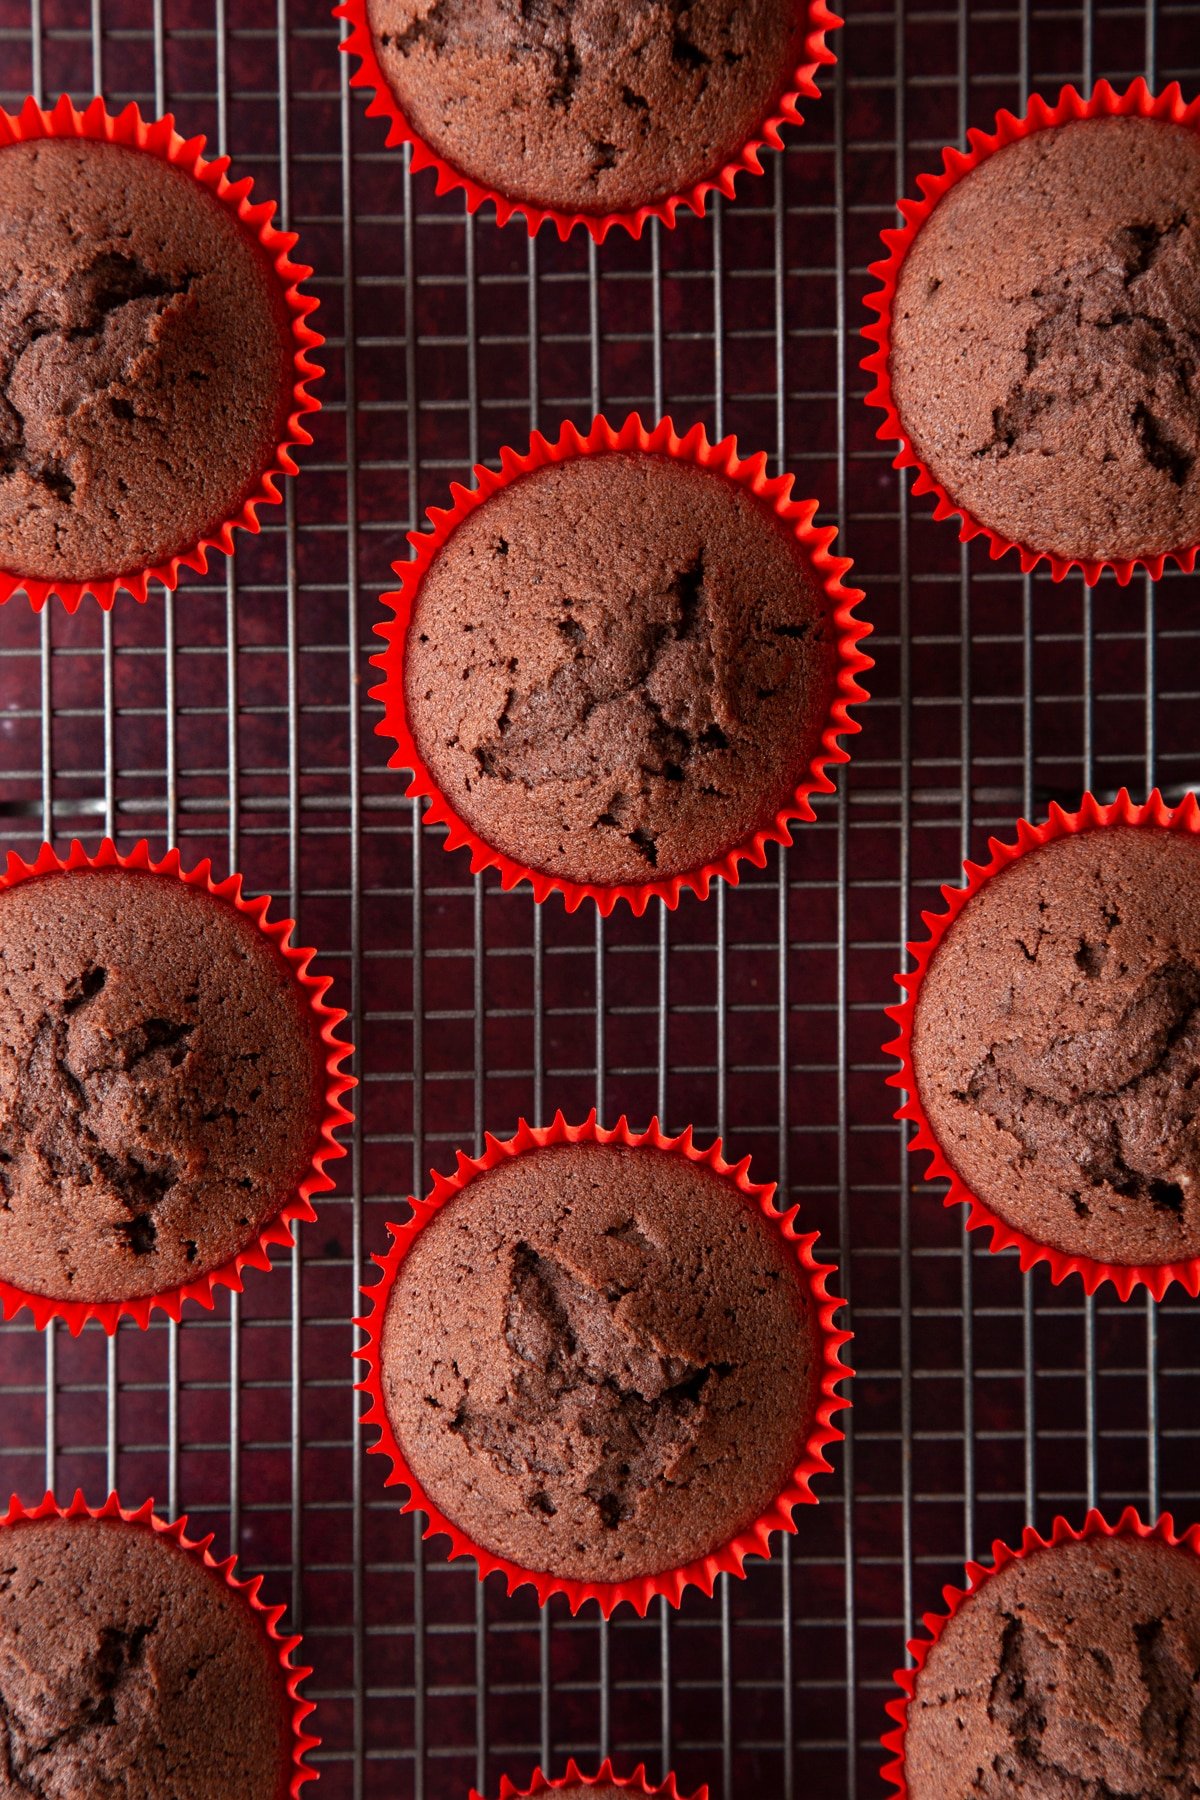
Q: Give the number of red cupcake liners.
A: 10